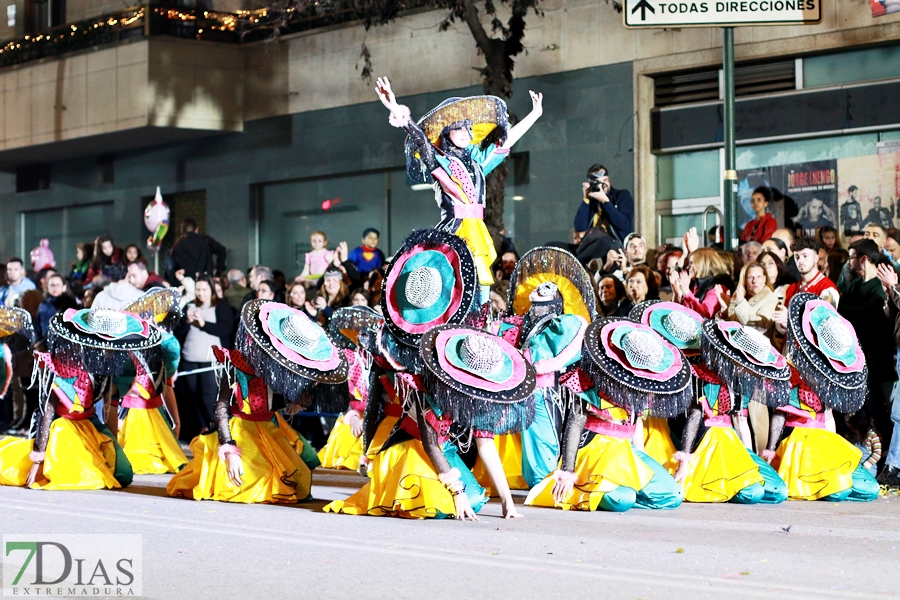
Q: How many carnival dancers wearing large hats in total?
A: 13